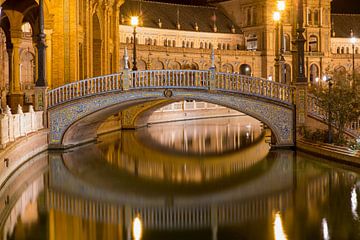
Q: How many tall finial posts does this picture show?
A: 2